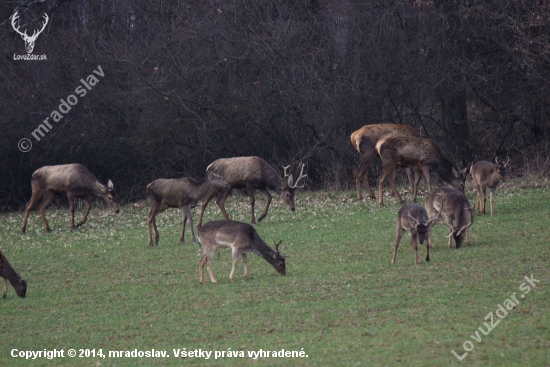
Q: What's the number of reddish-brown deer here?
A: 2